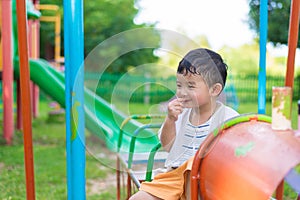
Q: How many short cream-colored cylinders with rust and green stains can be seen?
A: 1